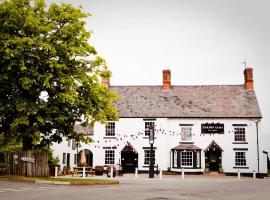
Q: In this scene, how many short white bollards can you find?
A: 8